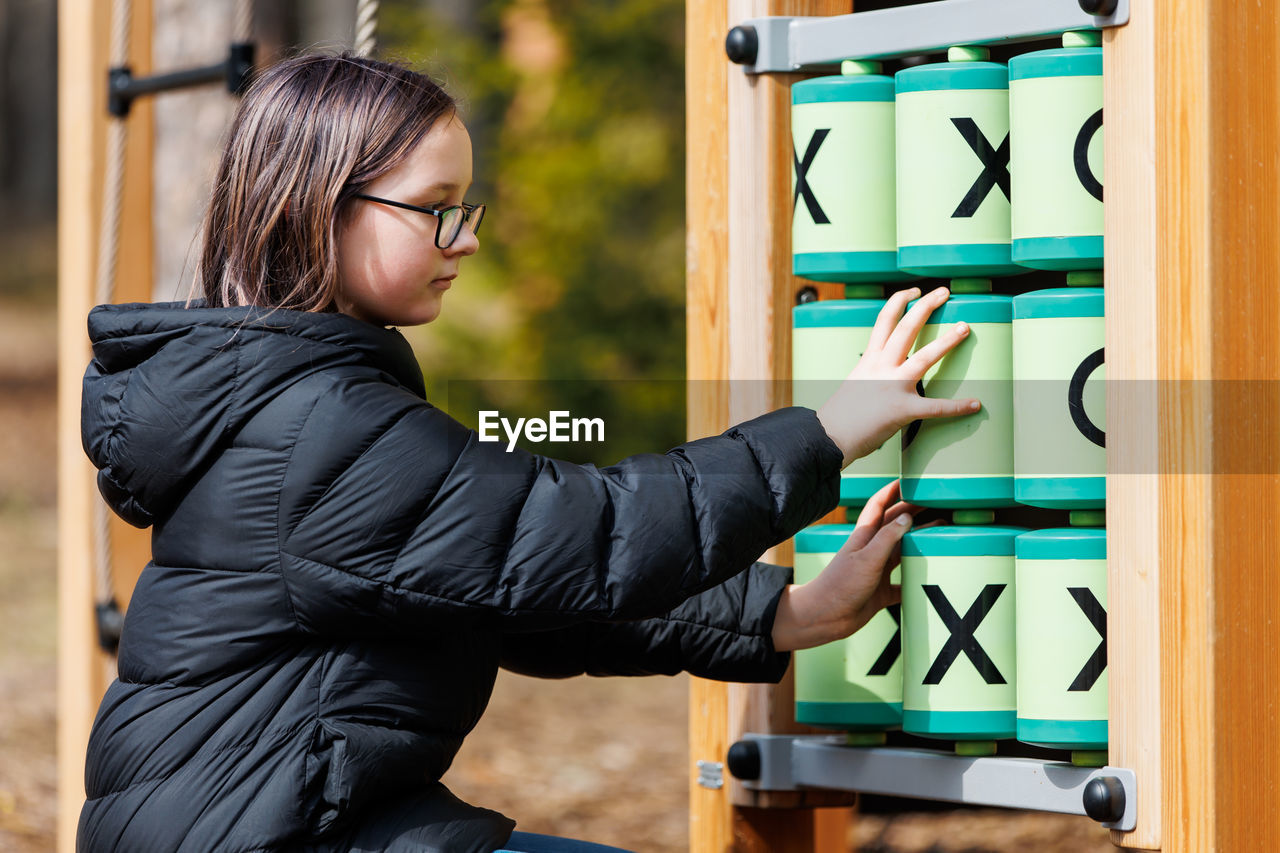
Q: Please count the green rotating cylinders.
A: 9